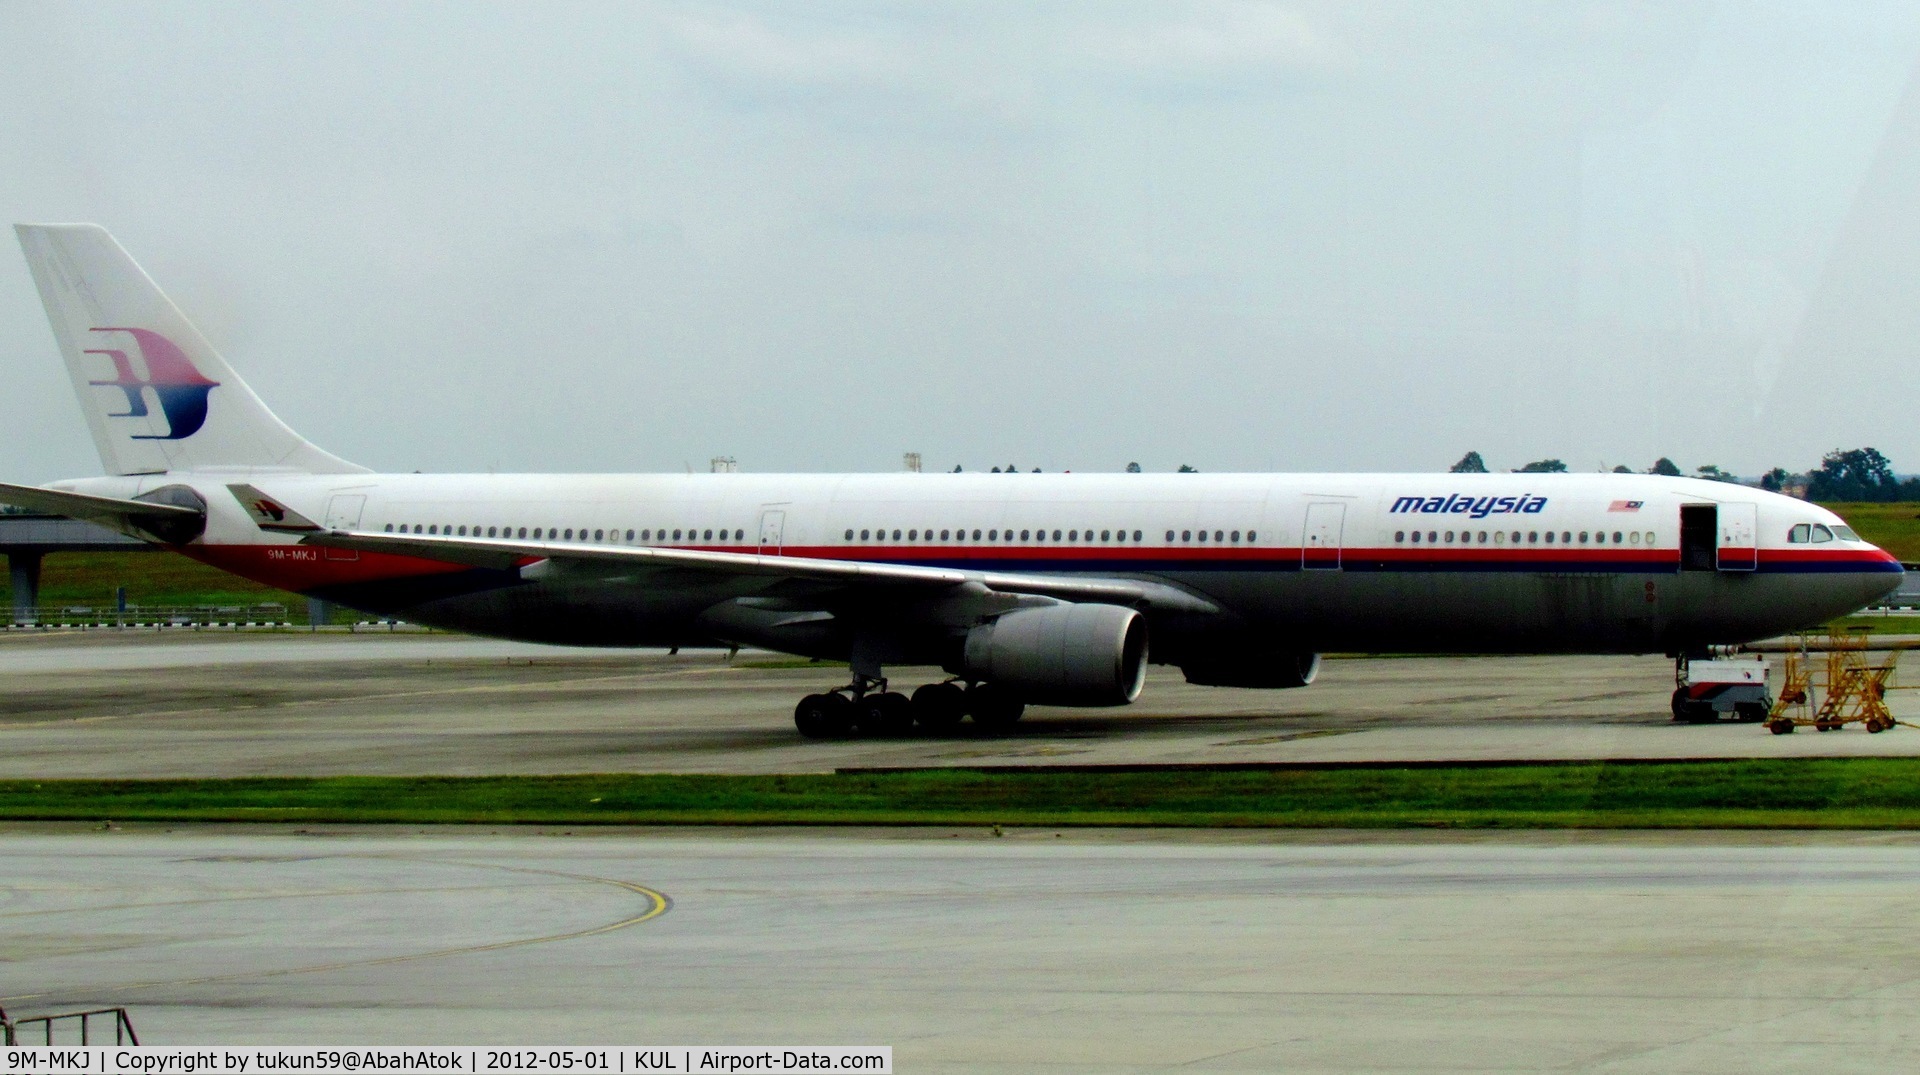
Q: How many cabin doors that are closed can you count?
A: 3